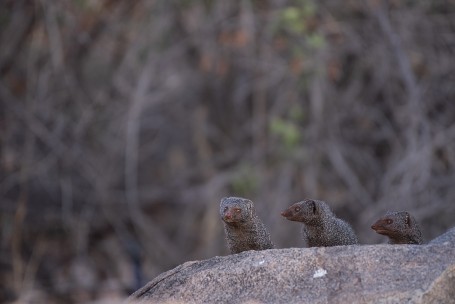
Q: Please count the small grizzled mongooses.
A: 3